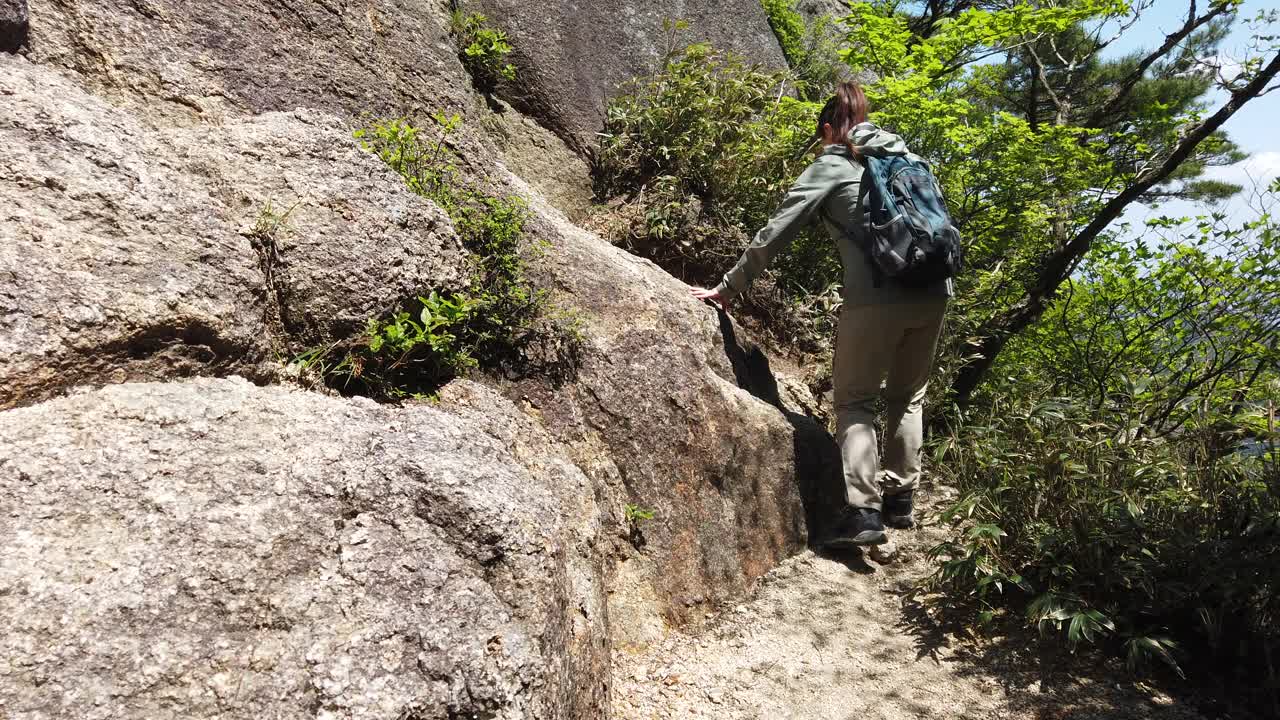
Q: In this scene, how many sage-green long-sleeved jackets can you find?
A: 1